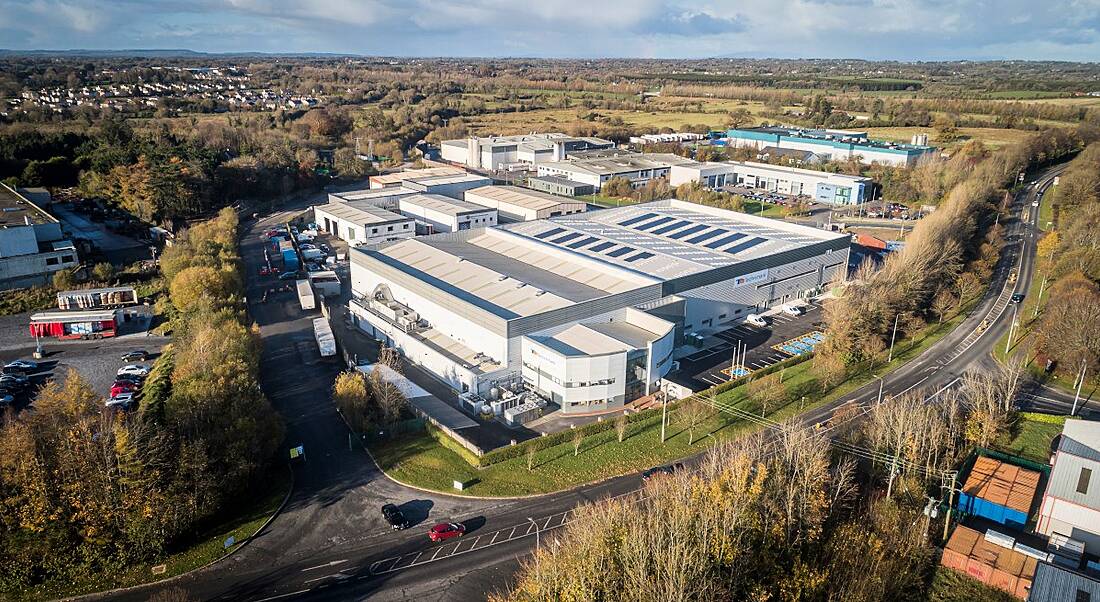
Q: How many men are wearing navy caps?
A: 0